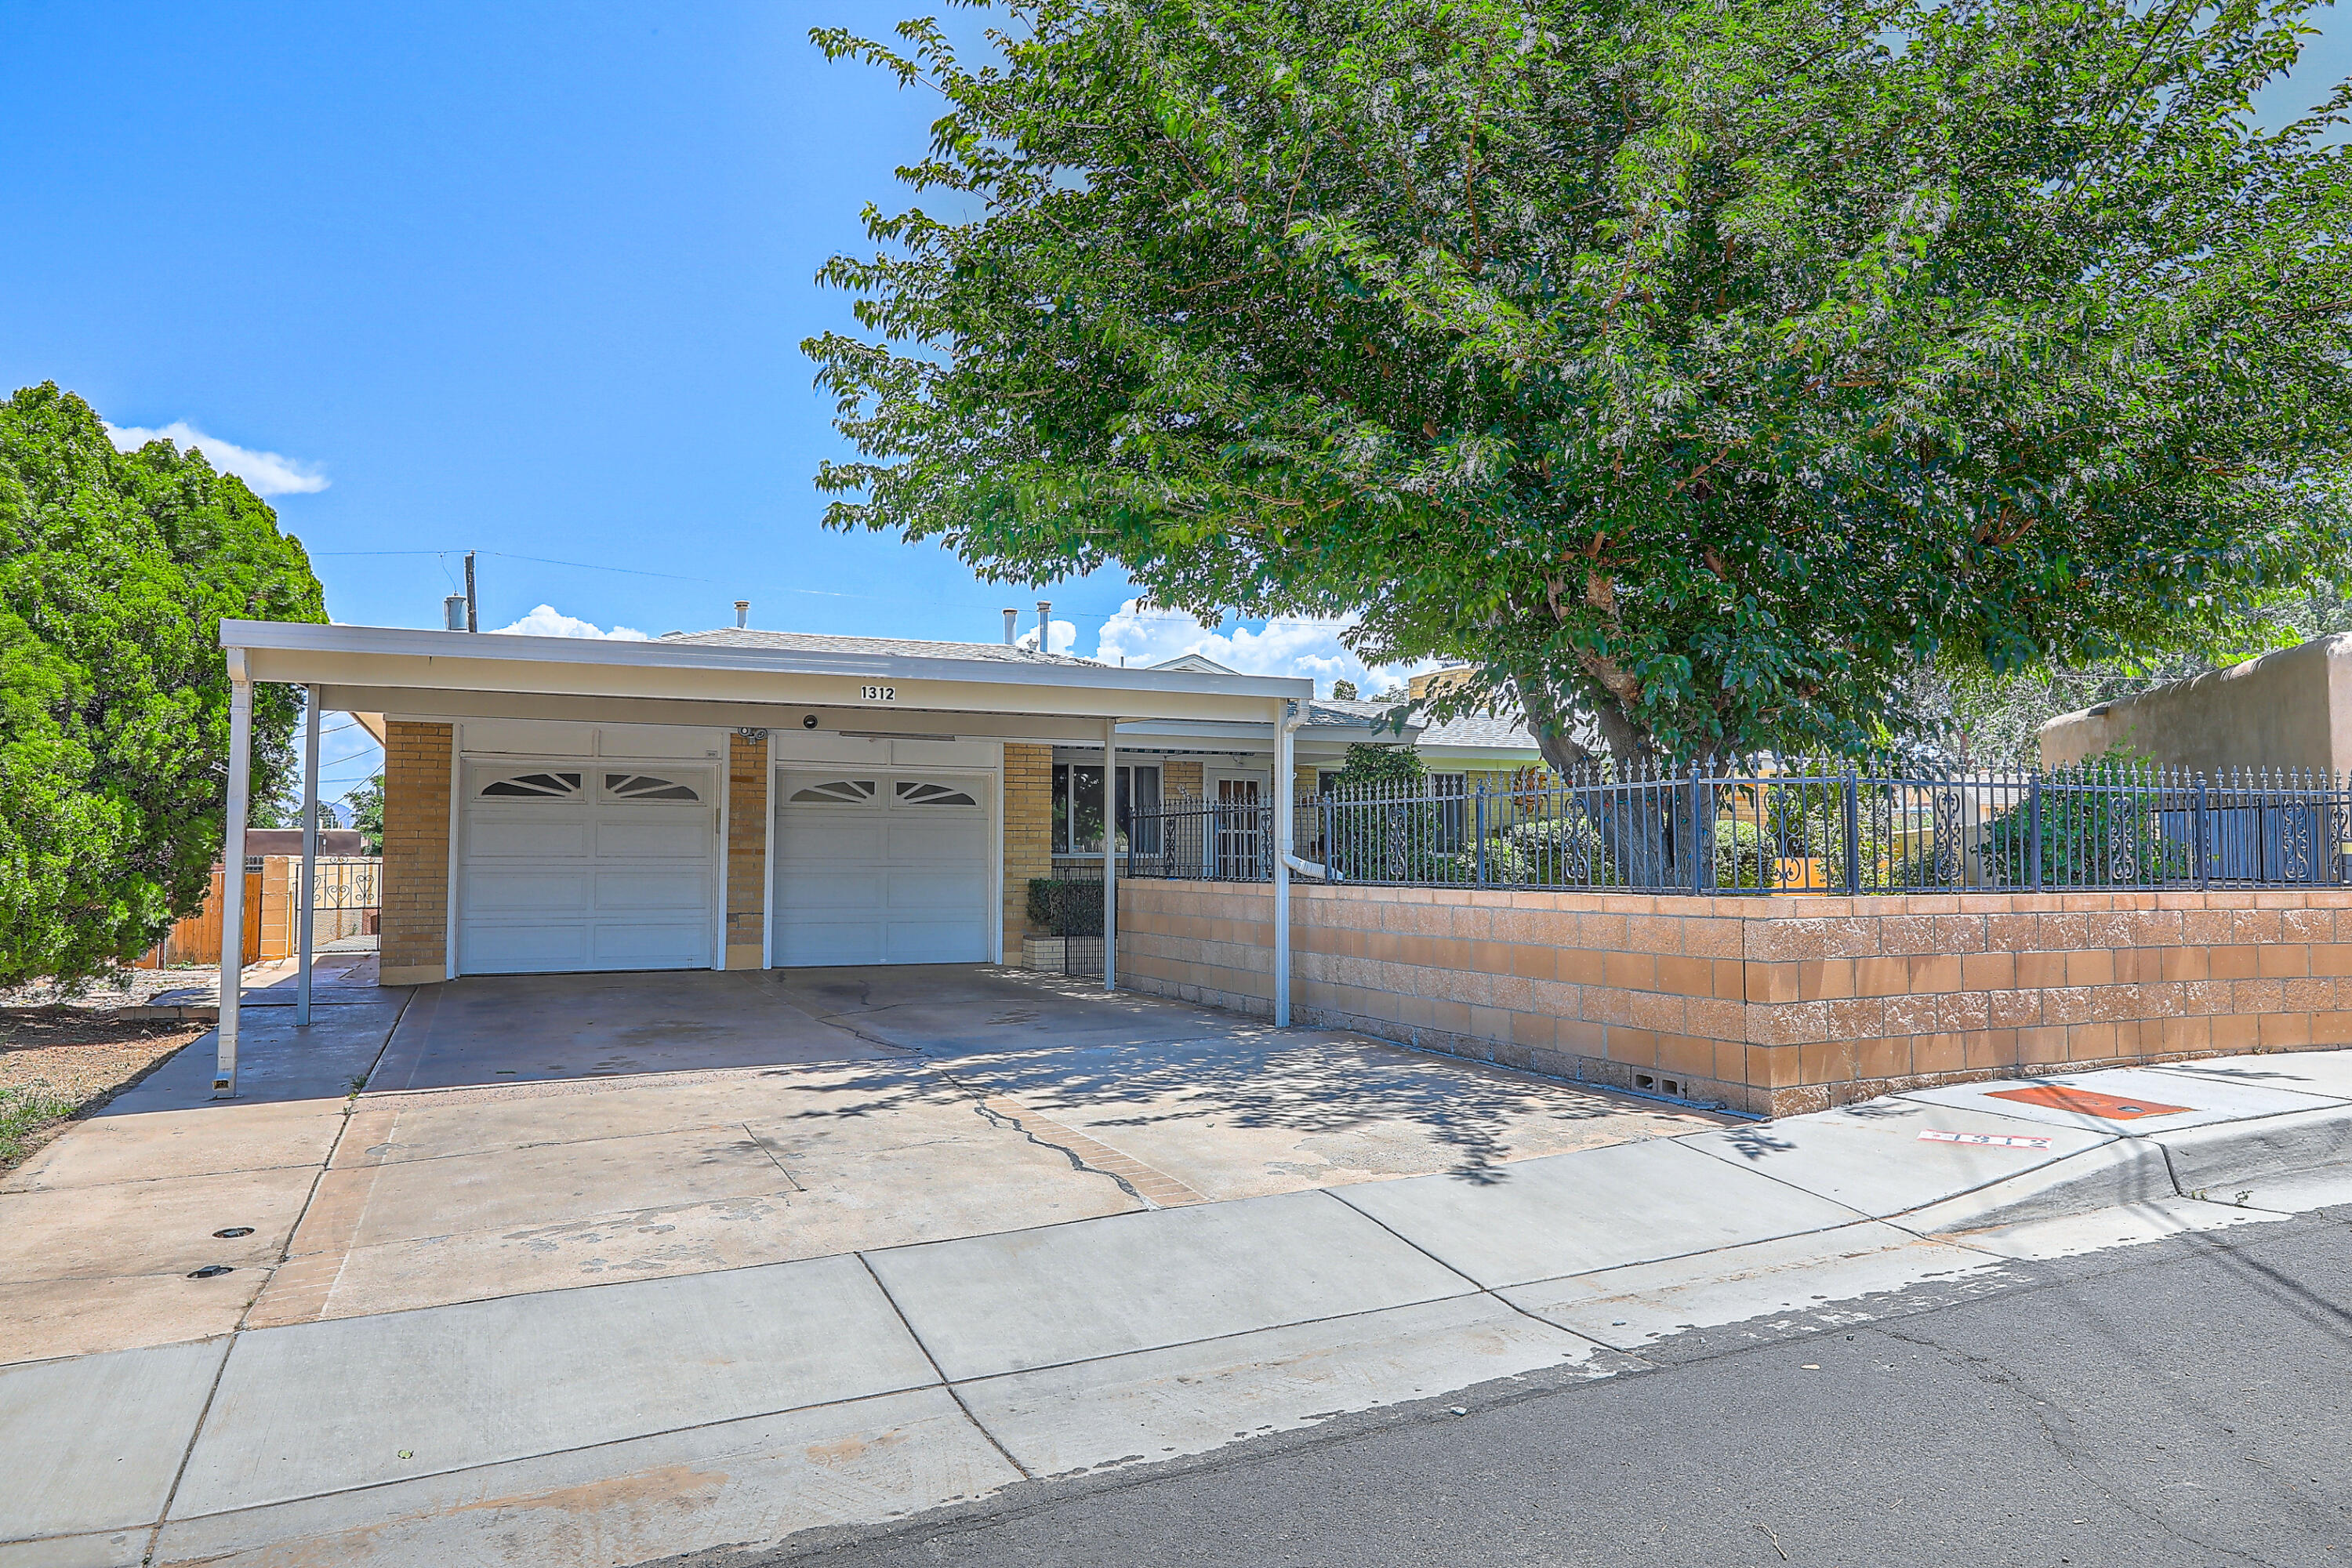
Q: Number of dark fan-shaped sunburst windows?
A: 4